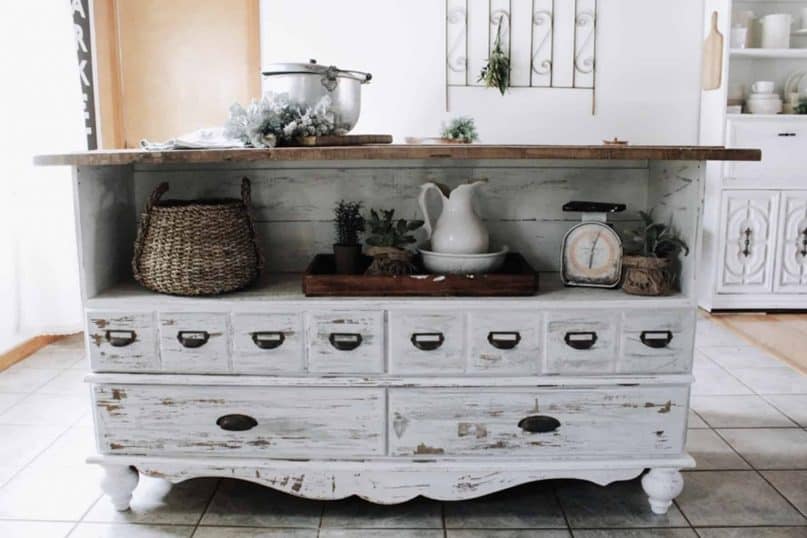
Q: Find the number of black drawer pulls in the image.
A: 10